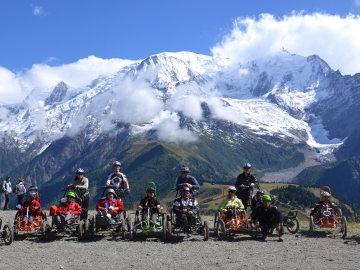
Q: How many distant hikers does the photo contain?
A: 2